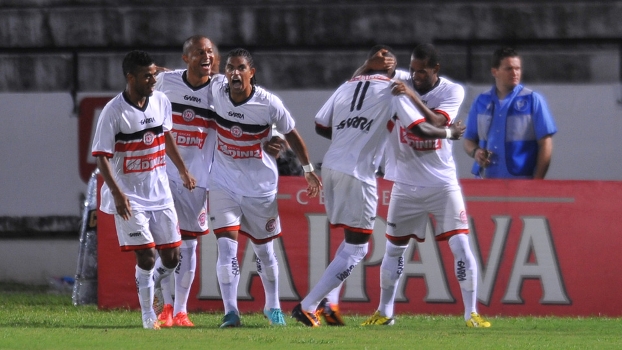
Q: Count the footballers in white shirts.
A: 5